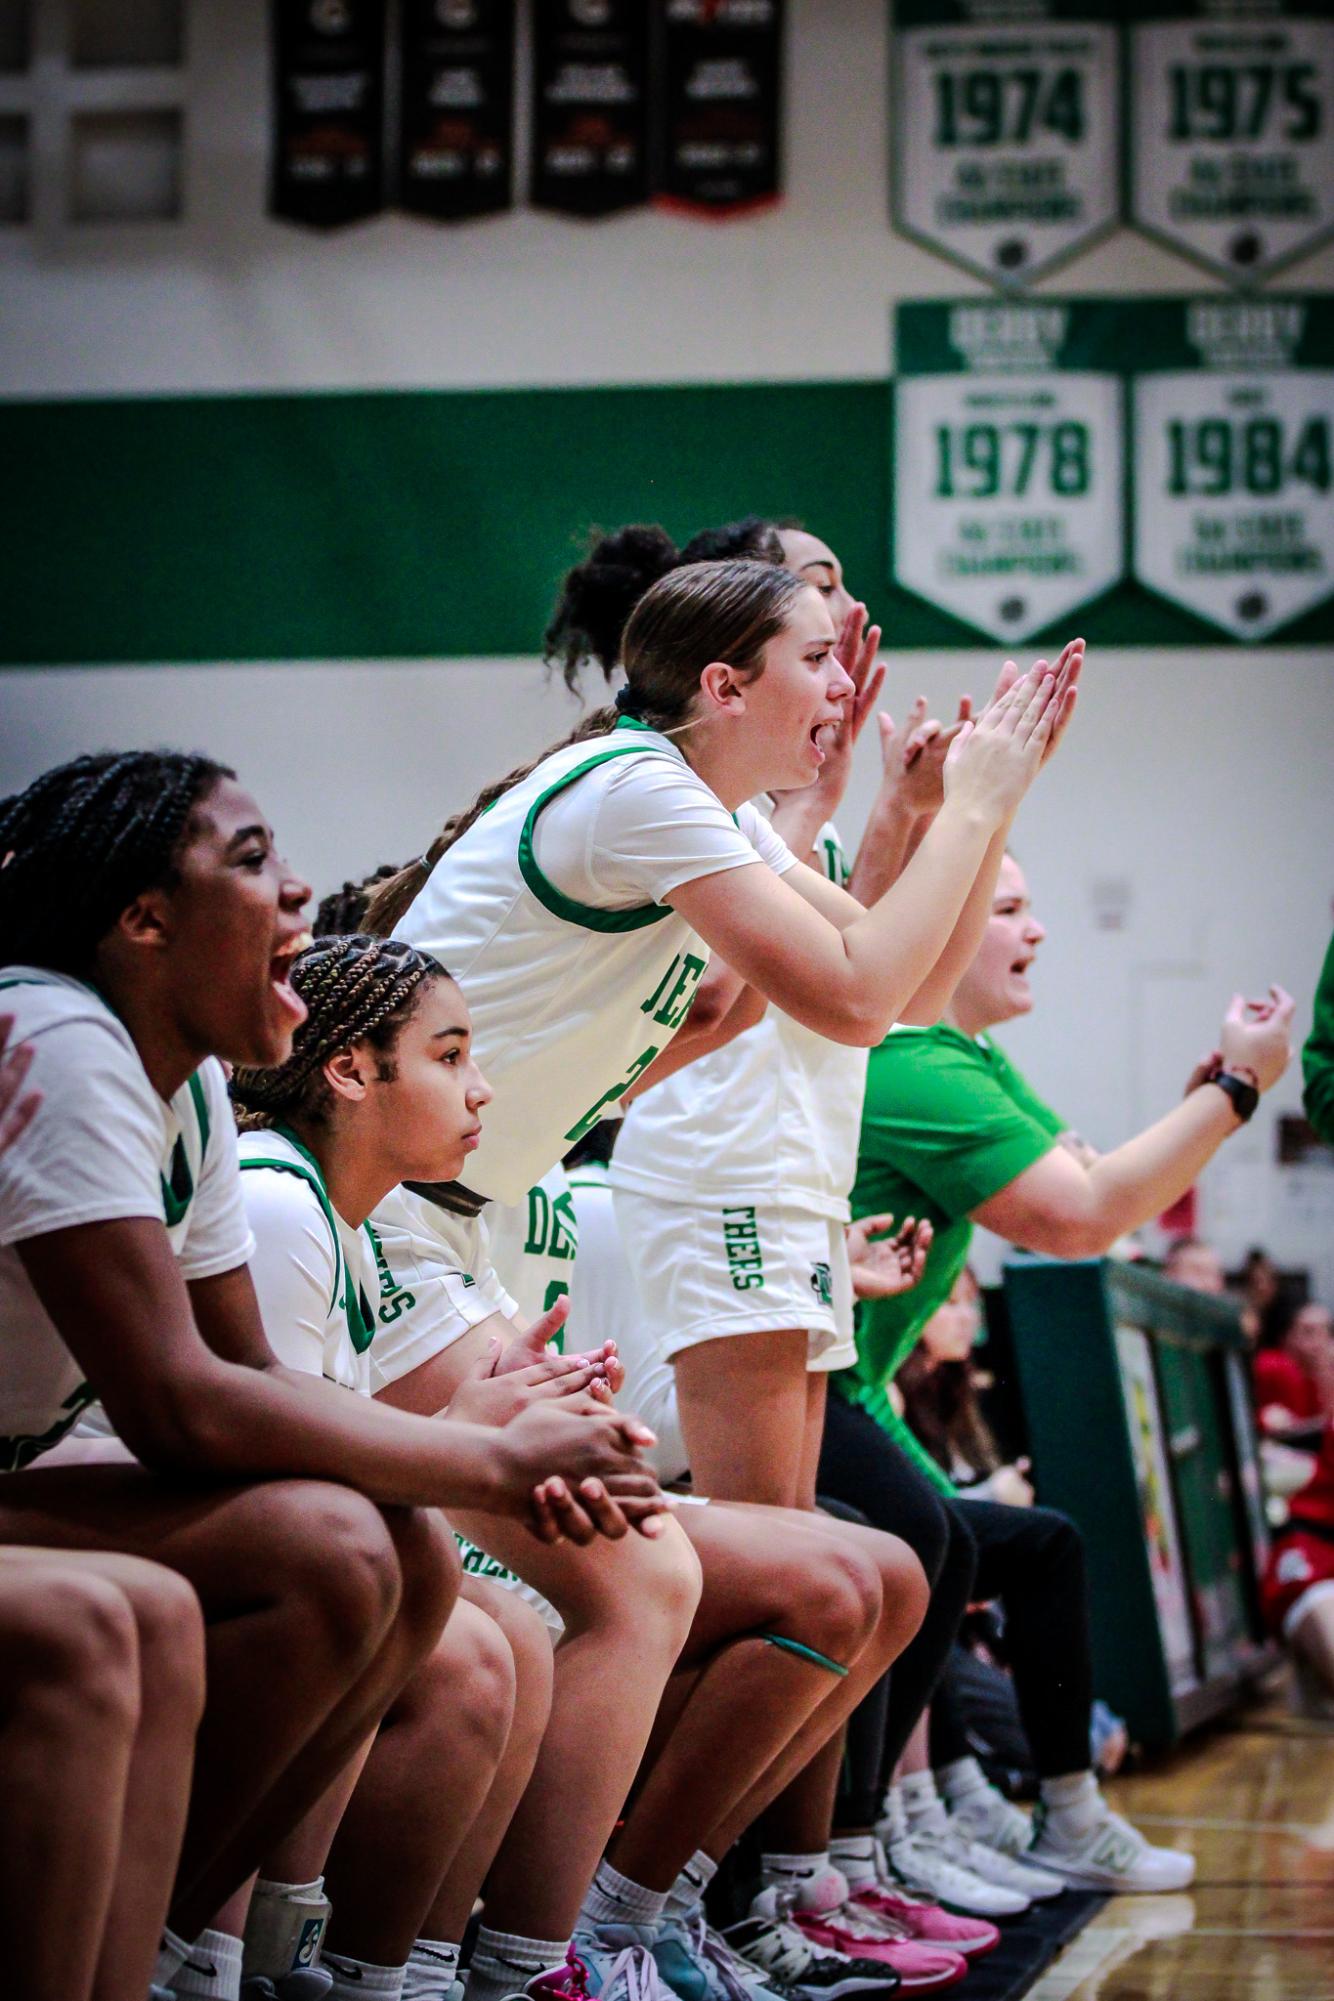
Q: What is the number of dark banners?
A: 4